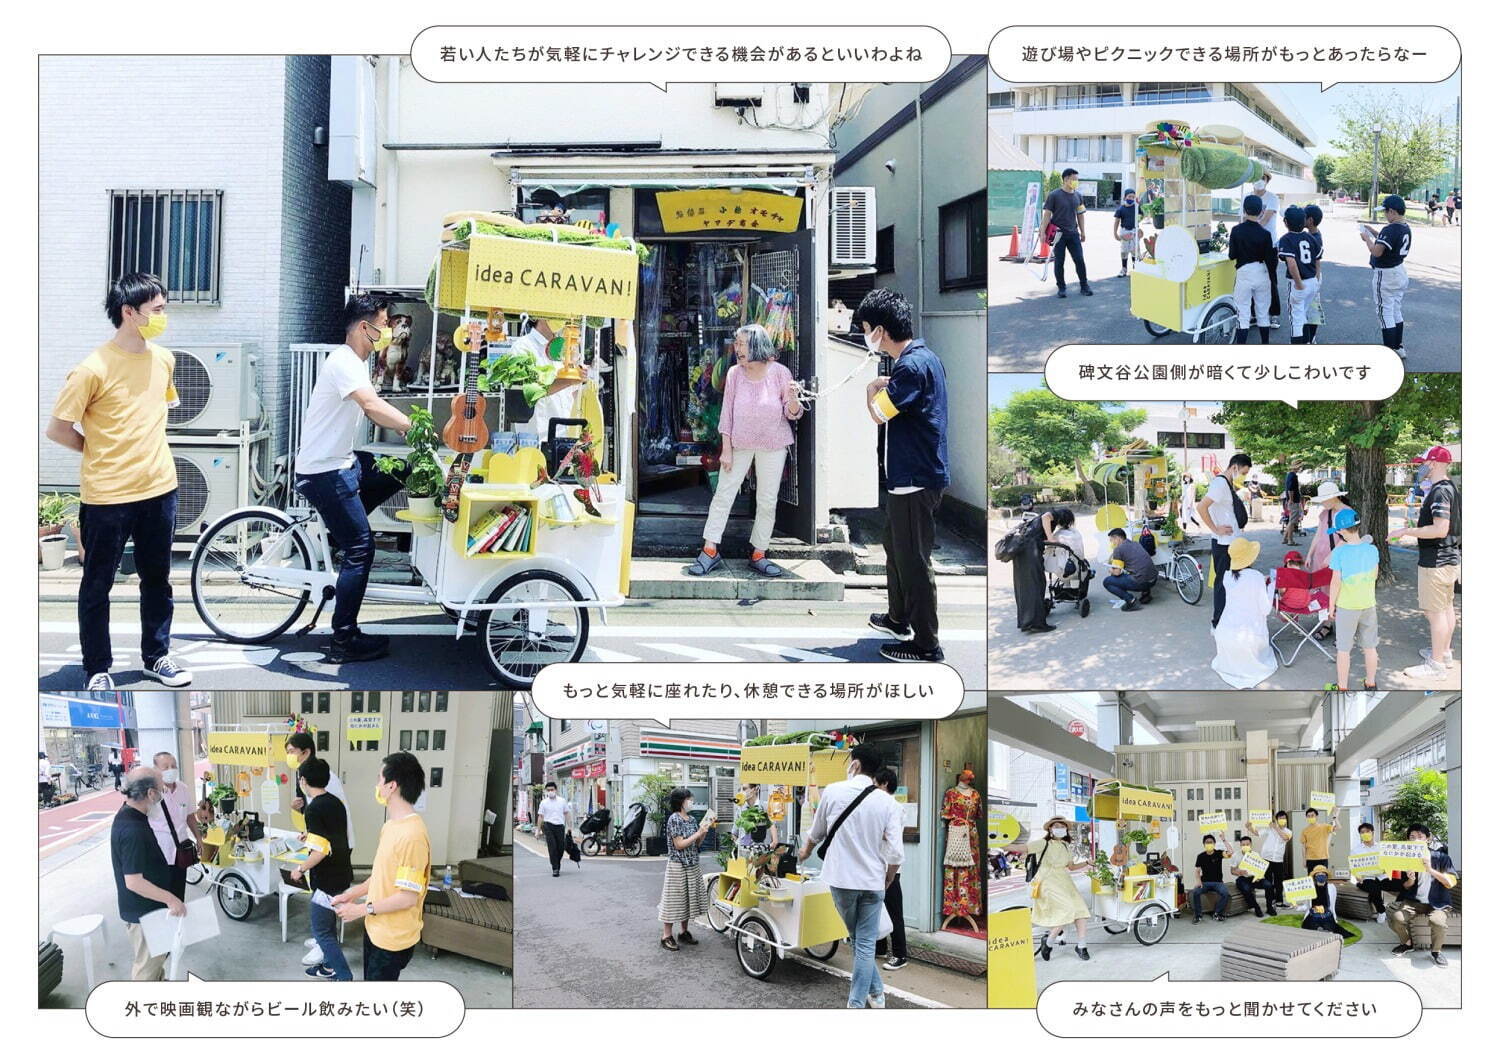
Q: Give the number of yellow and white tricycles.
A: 6